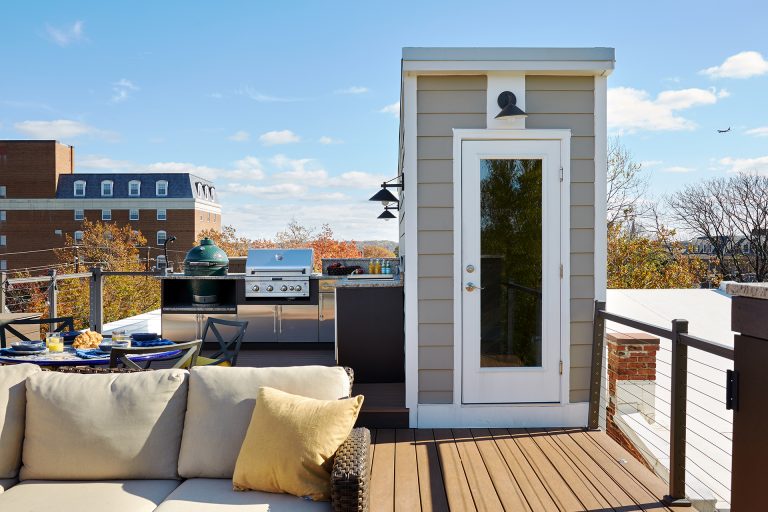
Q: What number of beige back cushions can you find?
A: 3